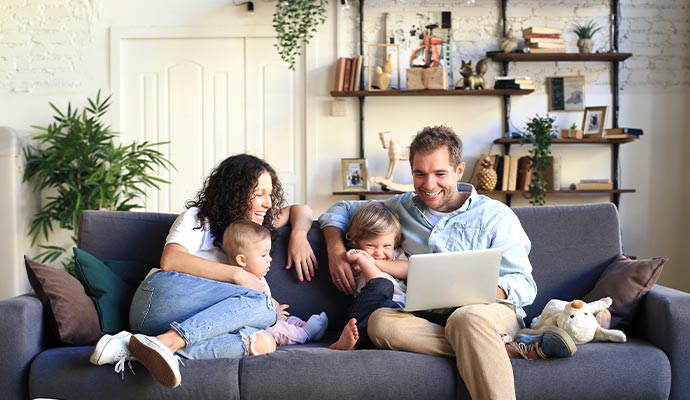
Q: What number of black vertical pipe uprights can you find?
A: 3